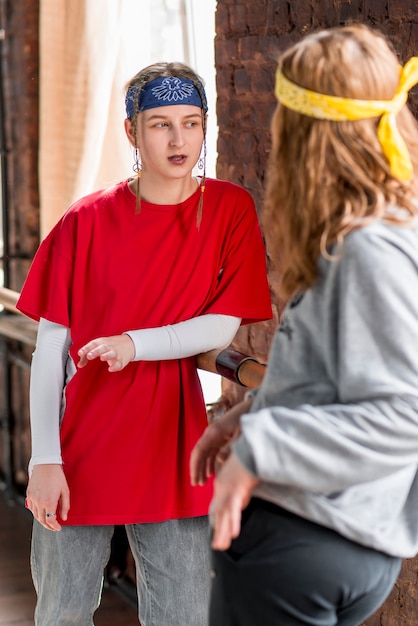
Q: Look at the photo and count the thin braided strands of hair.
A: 2